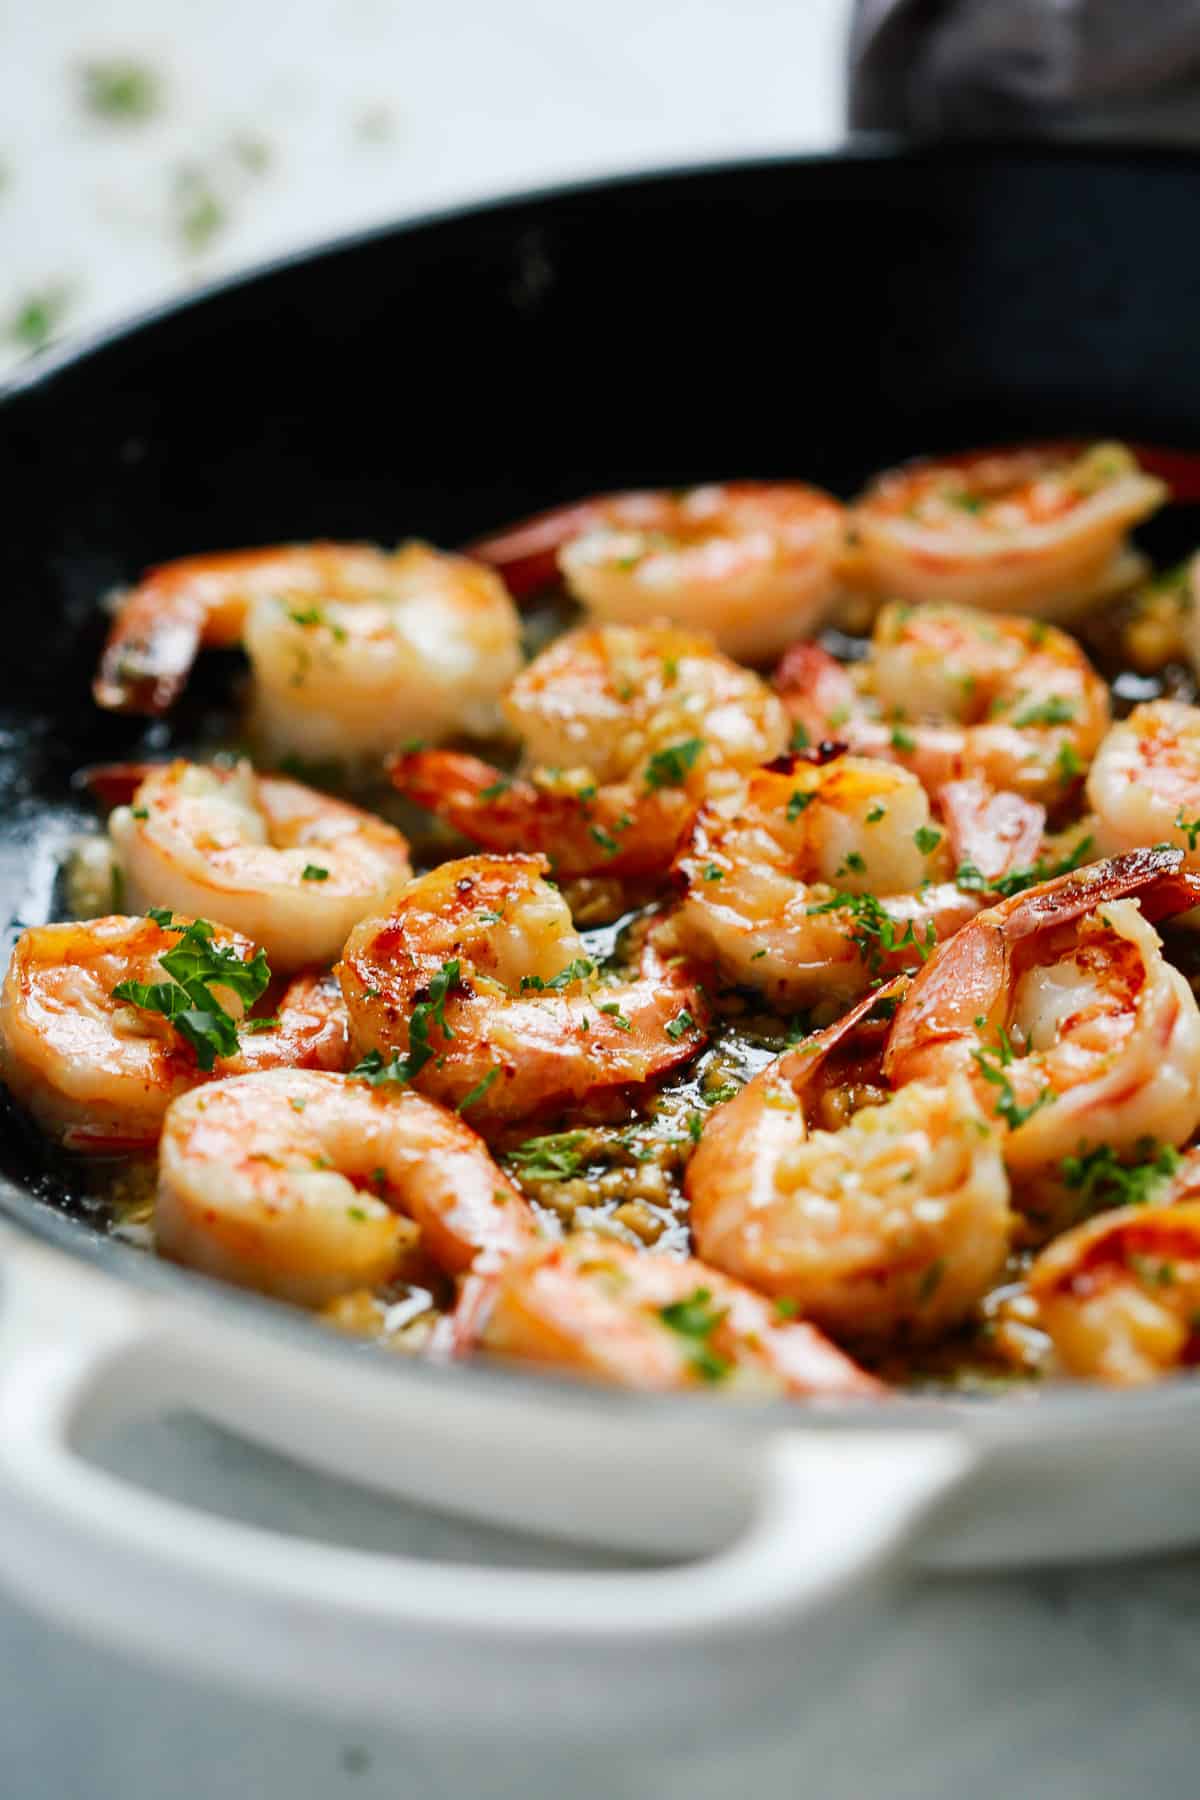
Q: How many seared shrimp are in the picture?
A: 15